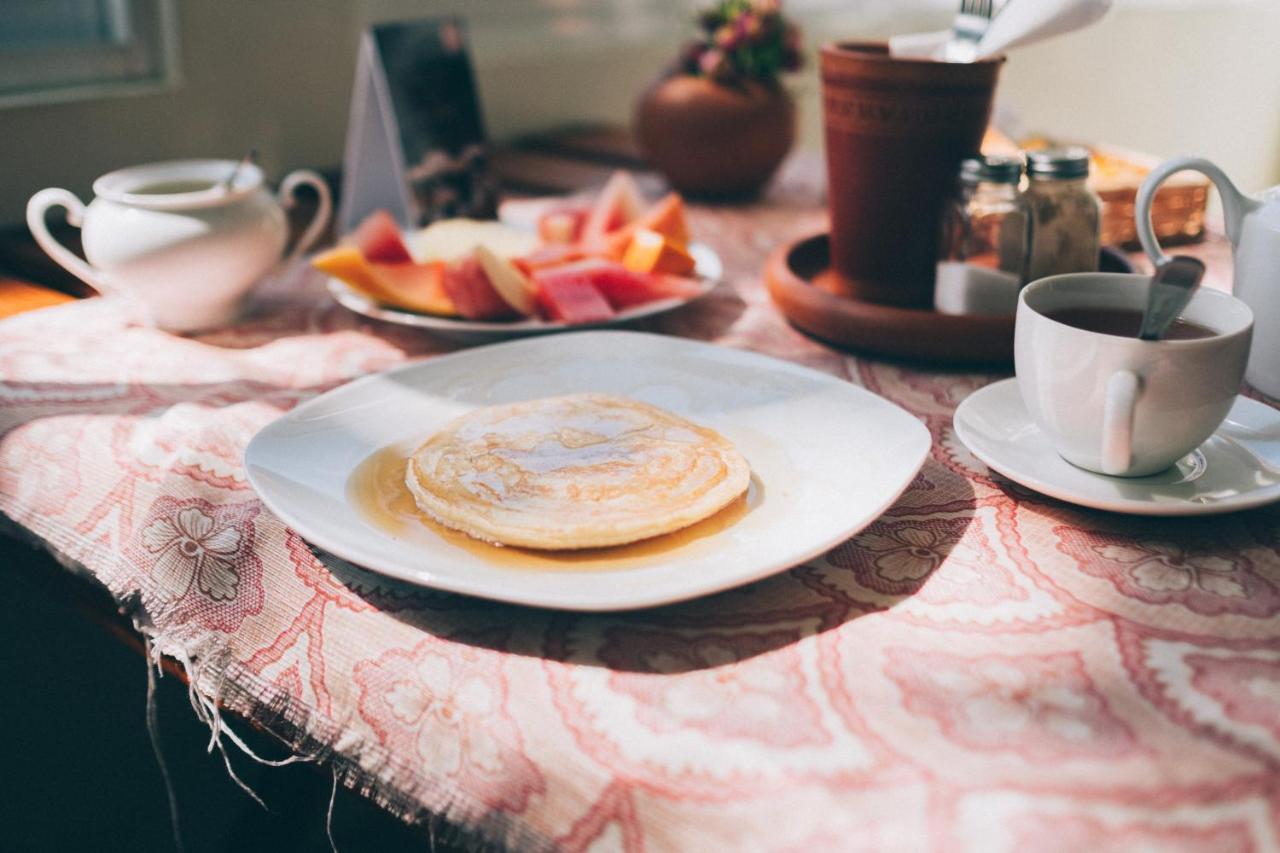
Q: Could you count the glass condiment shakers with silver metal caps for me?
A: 2